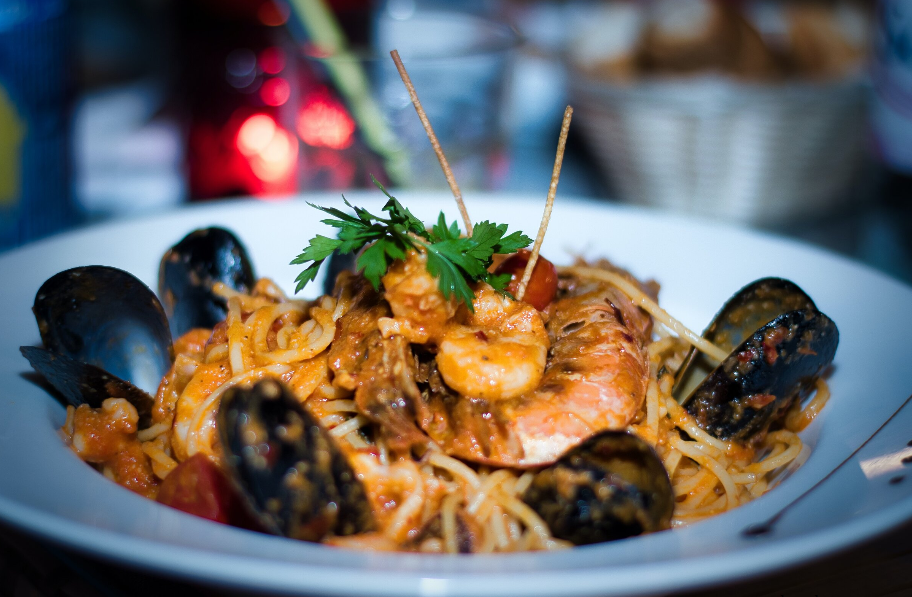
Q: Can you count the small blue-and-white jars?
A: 0